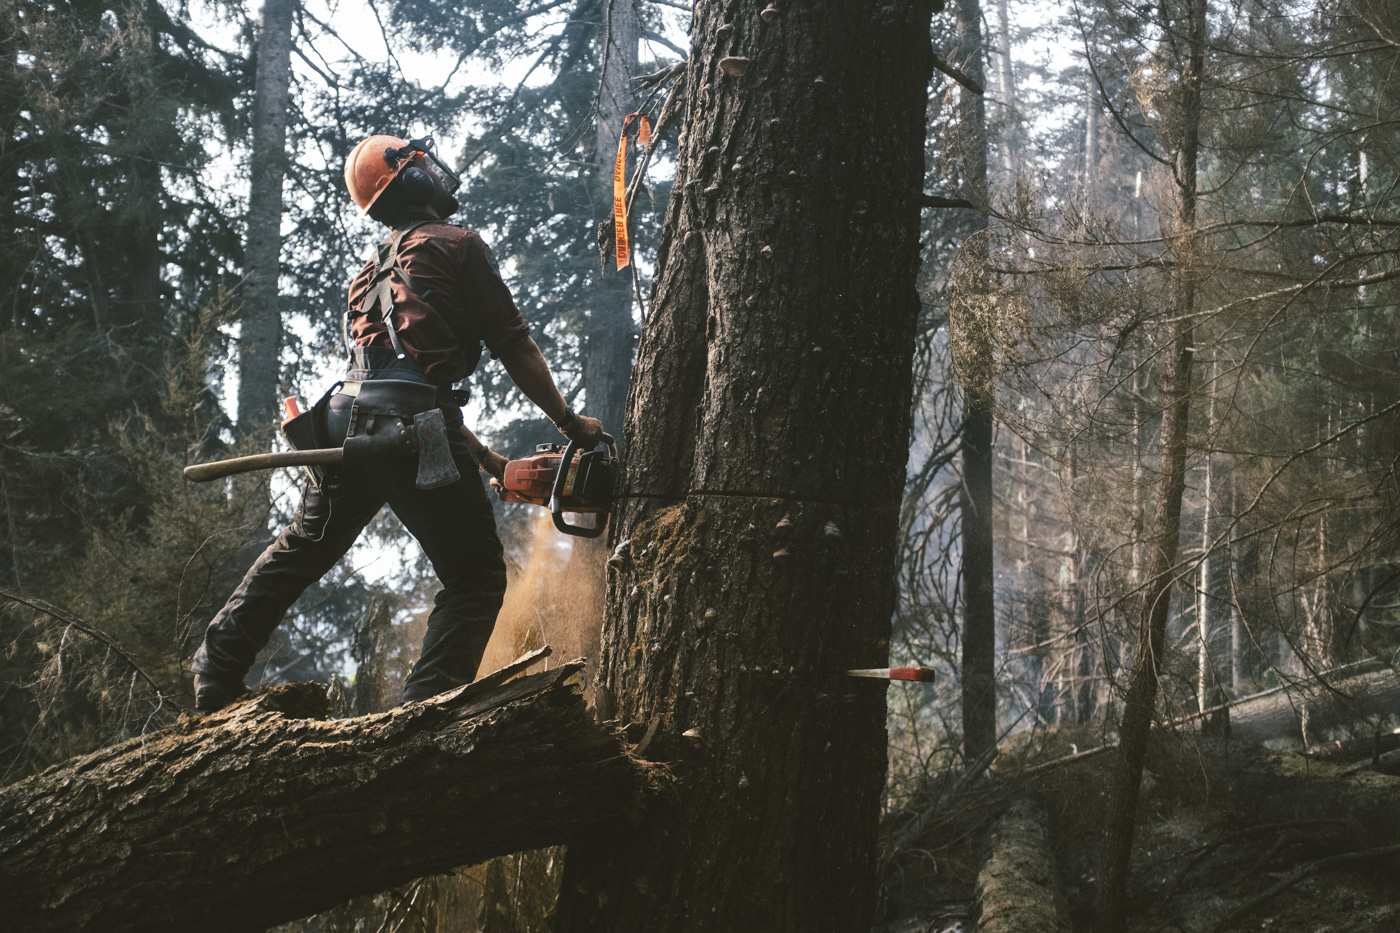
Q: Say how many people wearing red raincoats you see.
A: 0